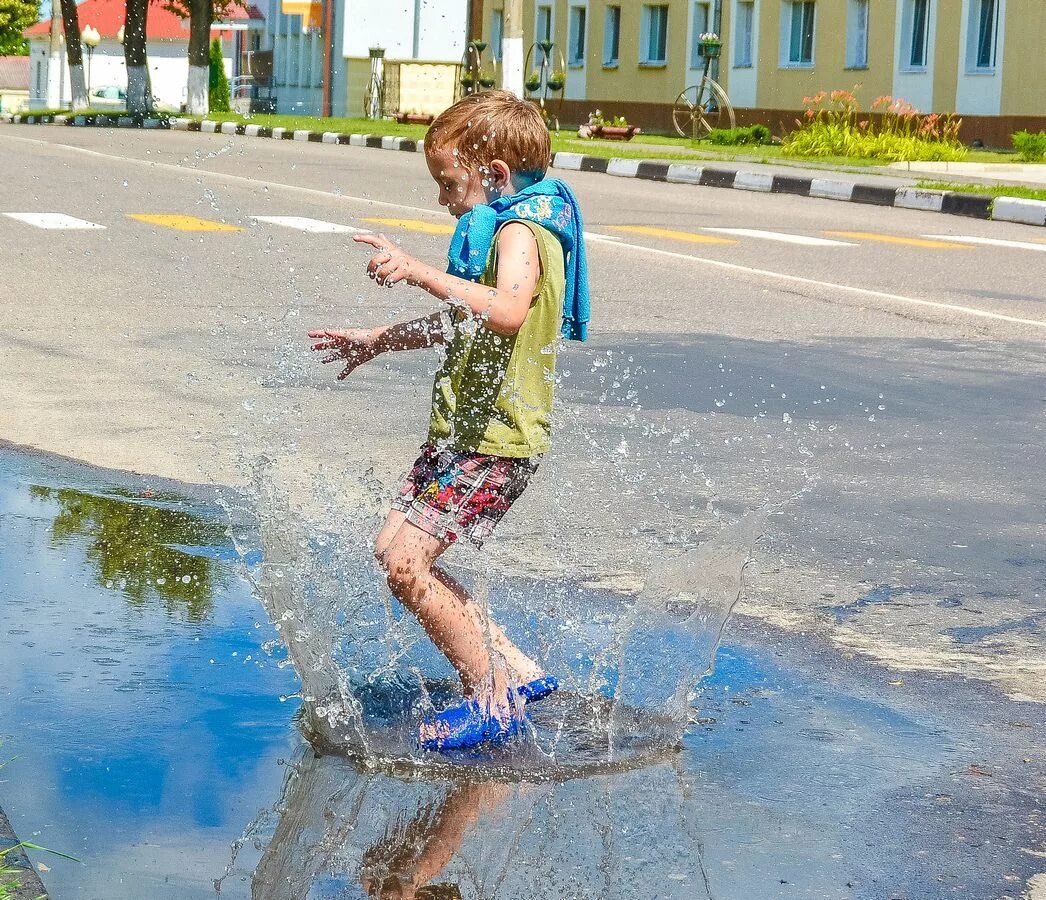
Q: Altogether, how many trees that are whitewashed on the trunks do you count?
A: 3